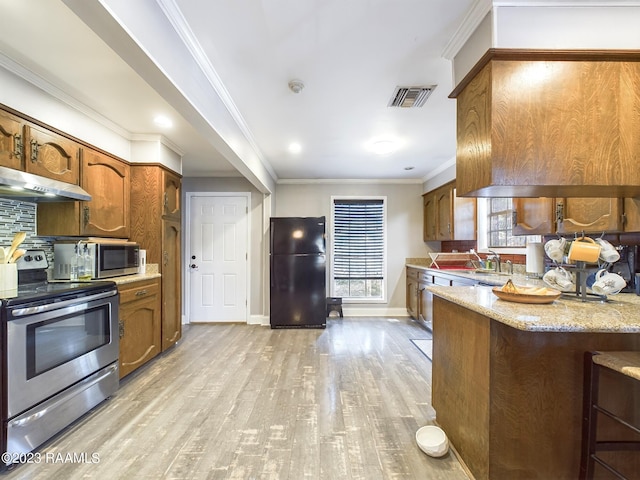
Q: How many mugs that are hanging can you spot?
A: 5